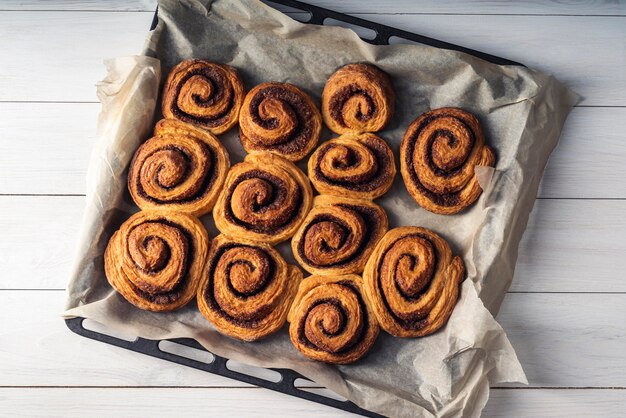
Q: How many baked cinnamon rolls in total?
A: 12